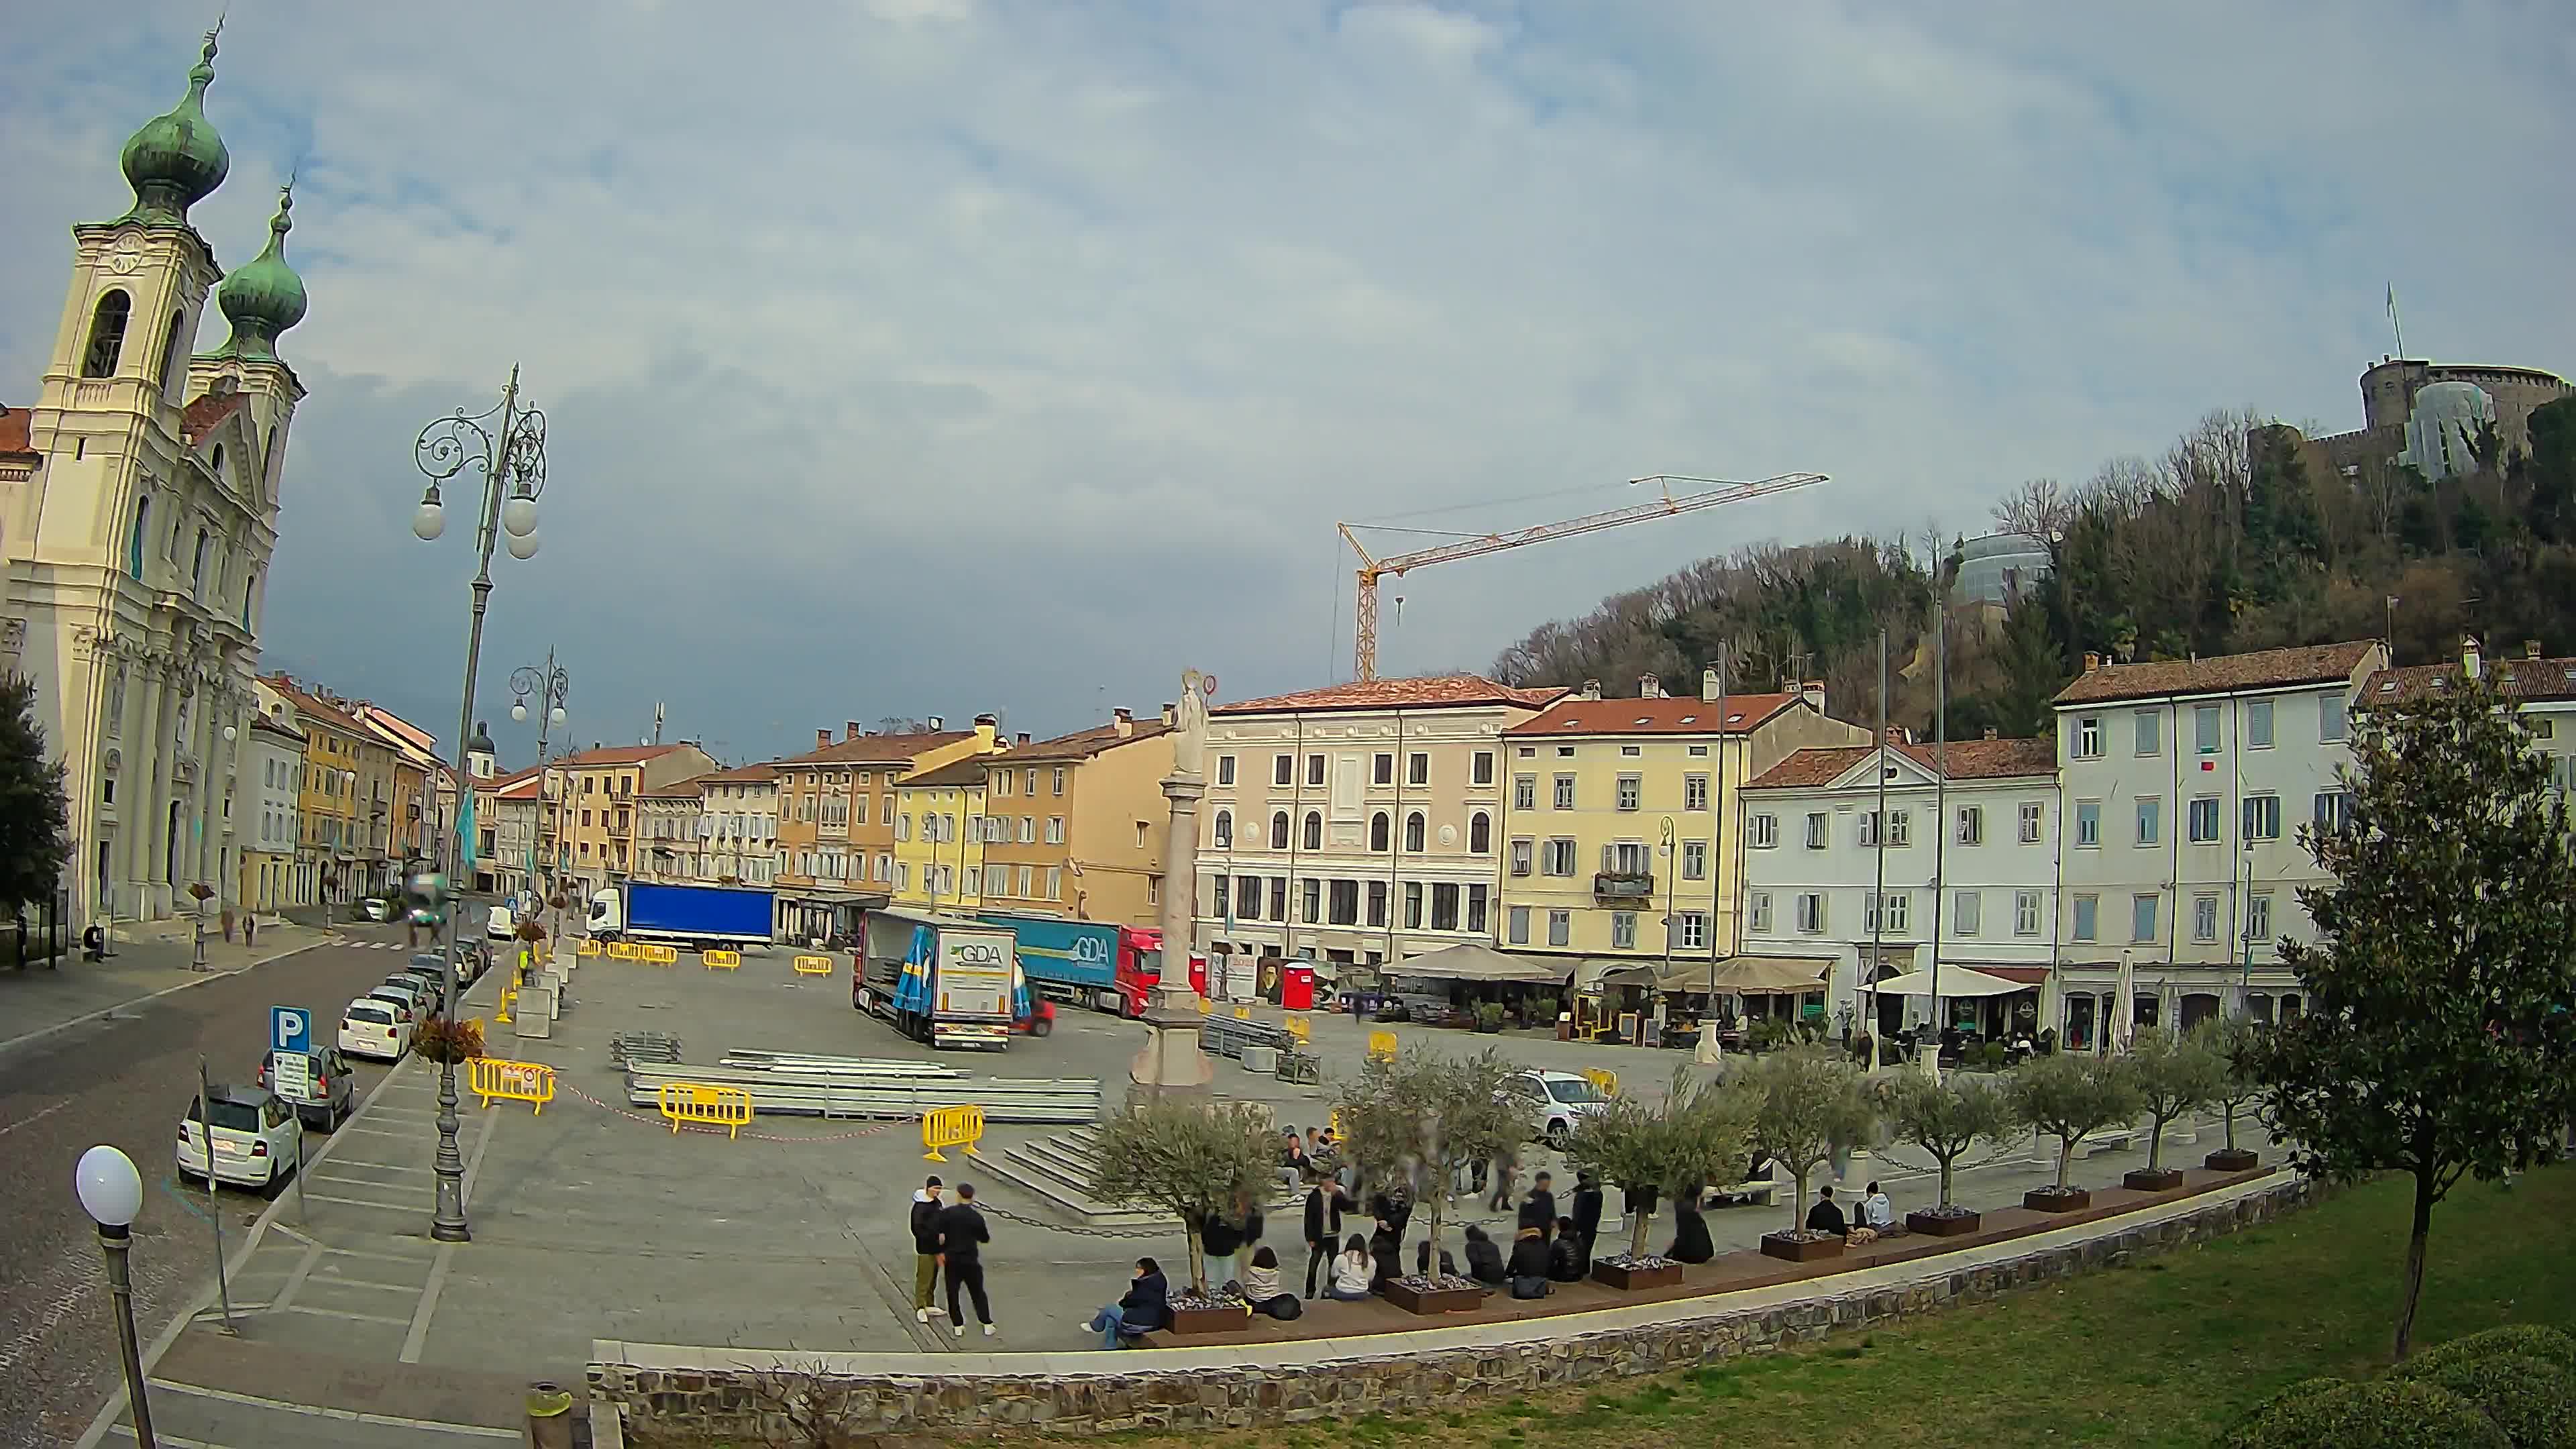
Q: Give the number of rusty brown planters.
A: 8